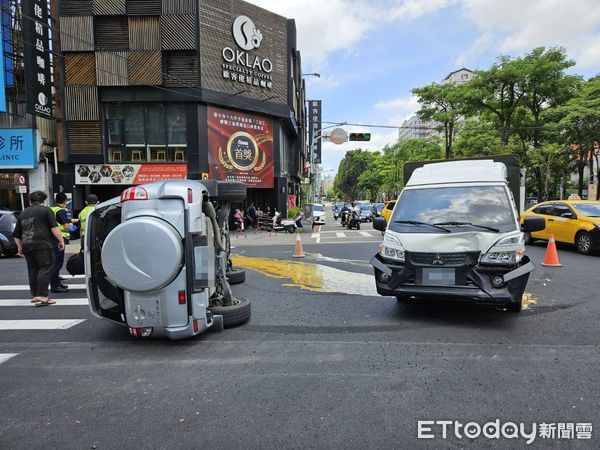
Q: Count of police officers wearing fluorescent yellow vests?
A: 2